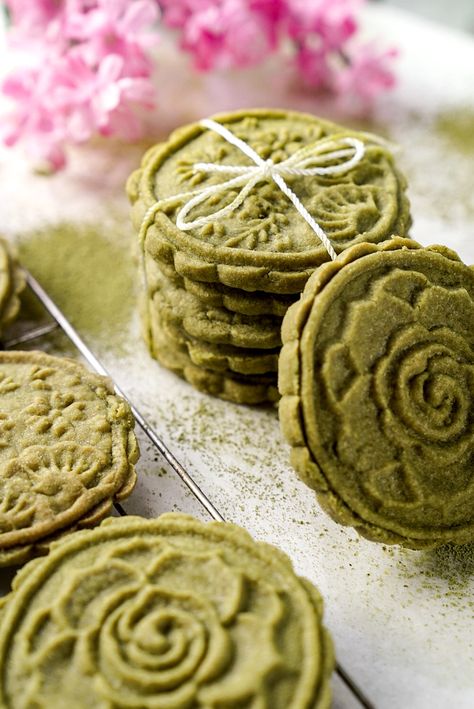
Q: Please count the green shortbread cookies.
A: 9